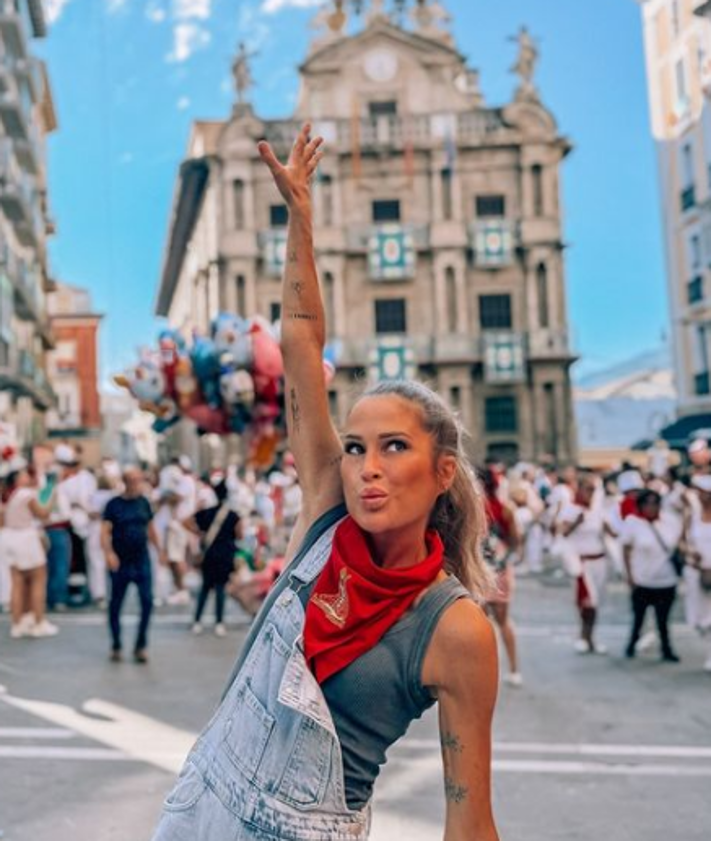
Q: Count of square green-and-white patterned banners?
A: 5